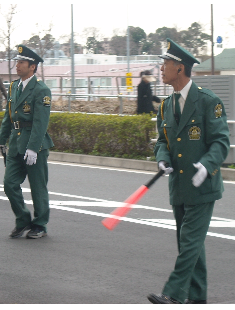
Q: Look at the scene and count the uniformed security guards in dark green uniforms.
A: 2